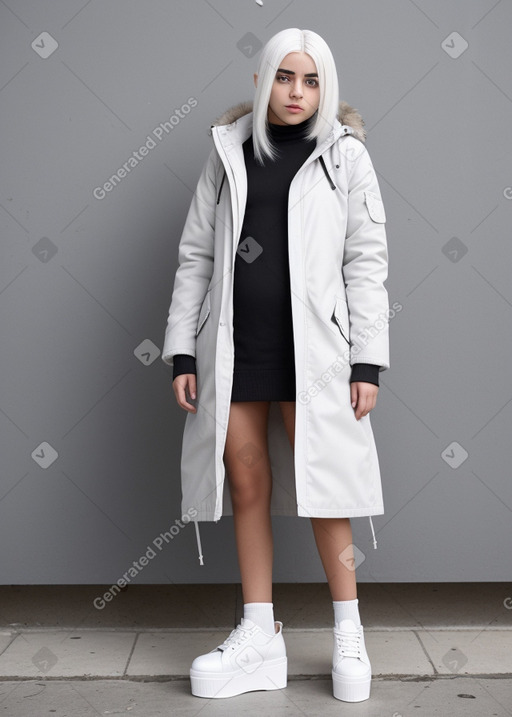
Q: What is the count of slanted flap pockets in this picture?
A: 2